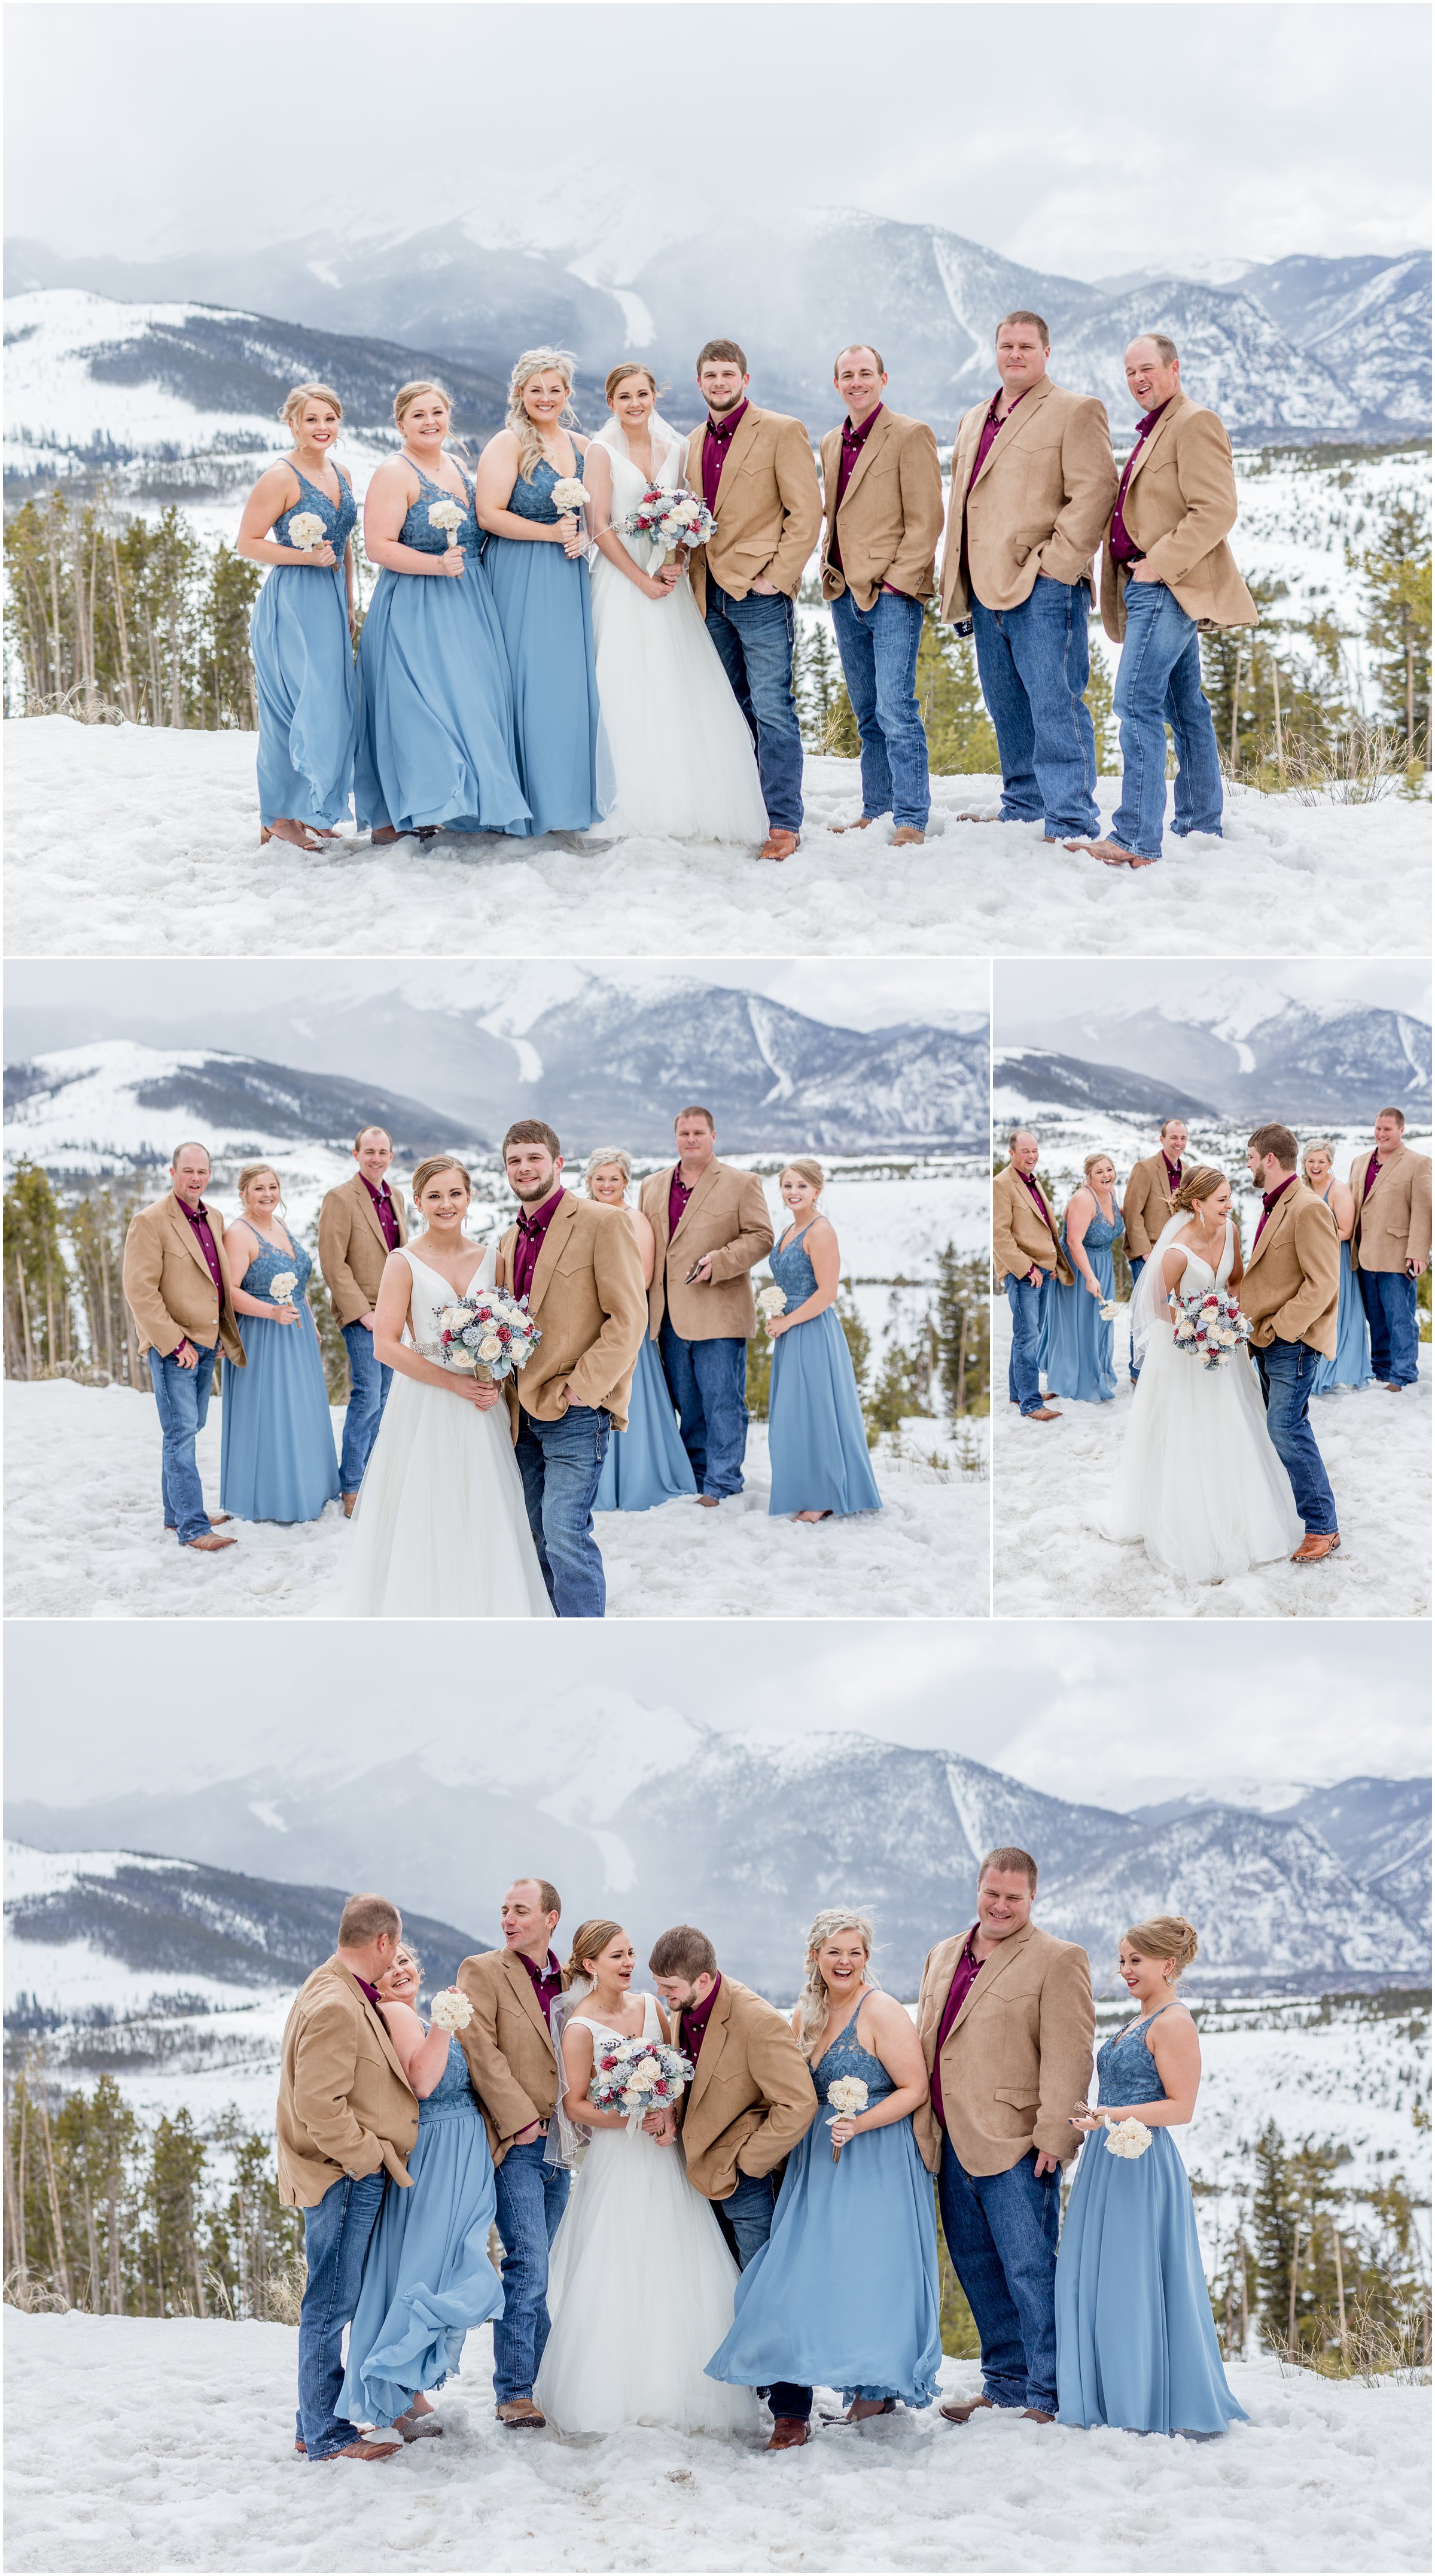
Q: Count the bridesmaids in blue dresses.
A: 3